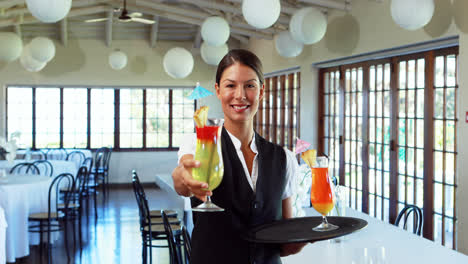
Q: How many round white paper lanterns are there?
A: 12